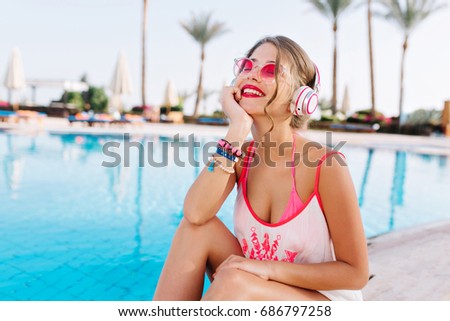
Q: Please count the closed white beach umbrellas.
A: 4